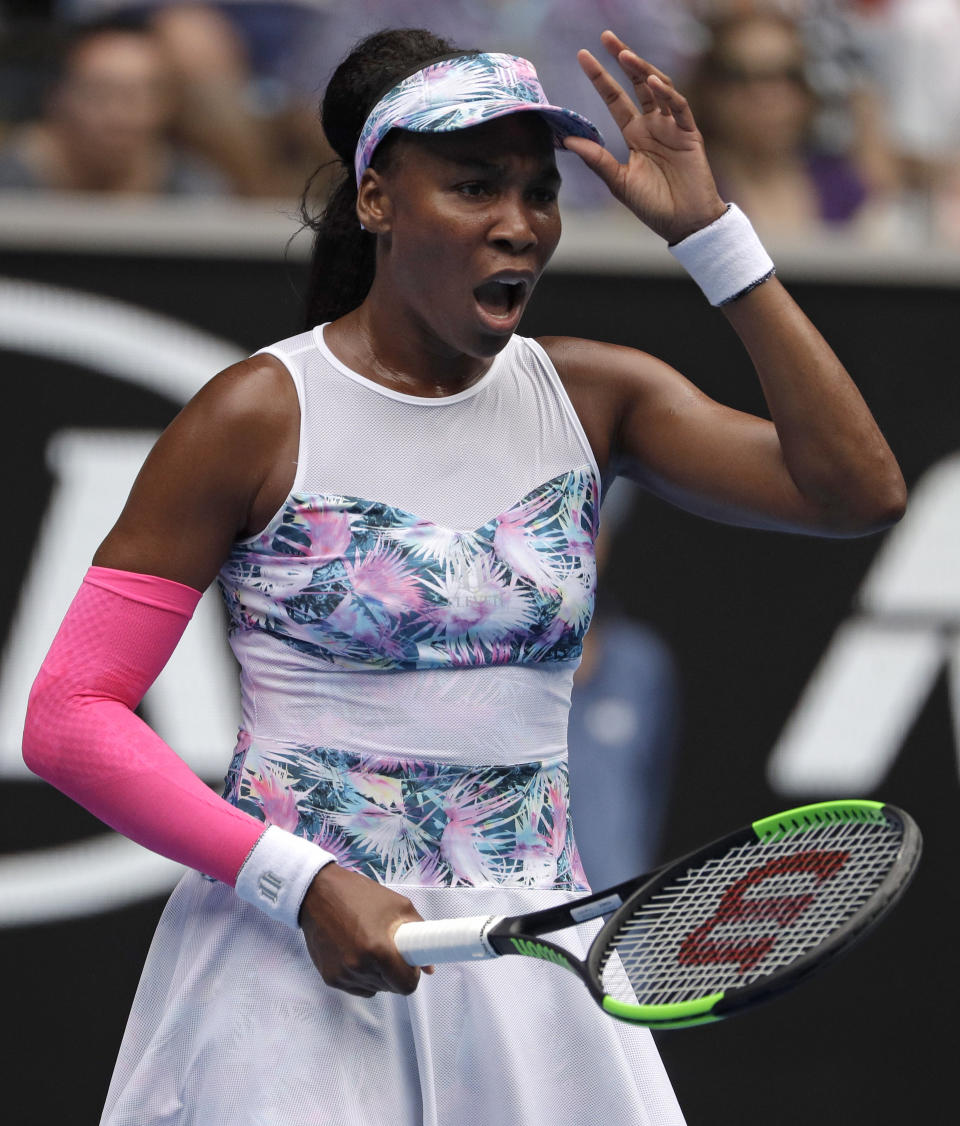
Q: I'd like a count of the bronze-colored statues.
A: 0